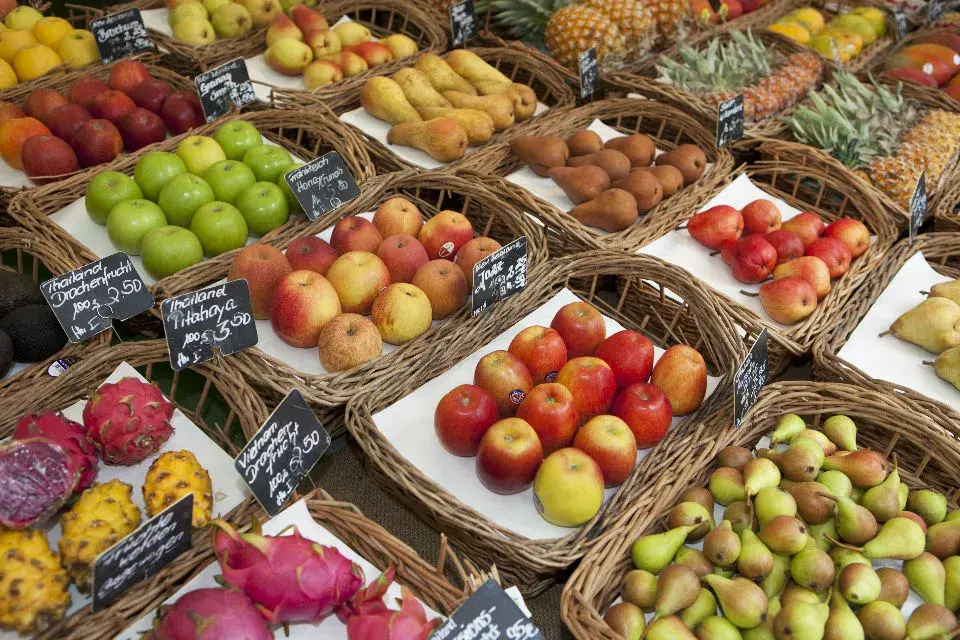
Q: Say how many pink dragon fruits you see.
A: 6